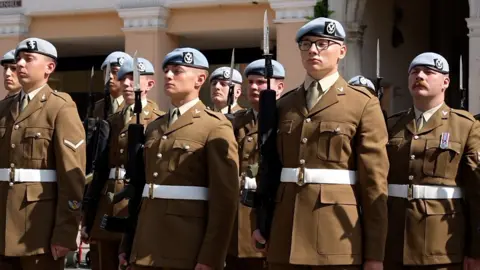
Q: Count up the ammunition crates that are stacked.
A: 0